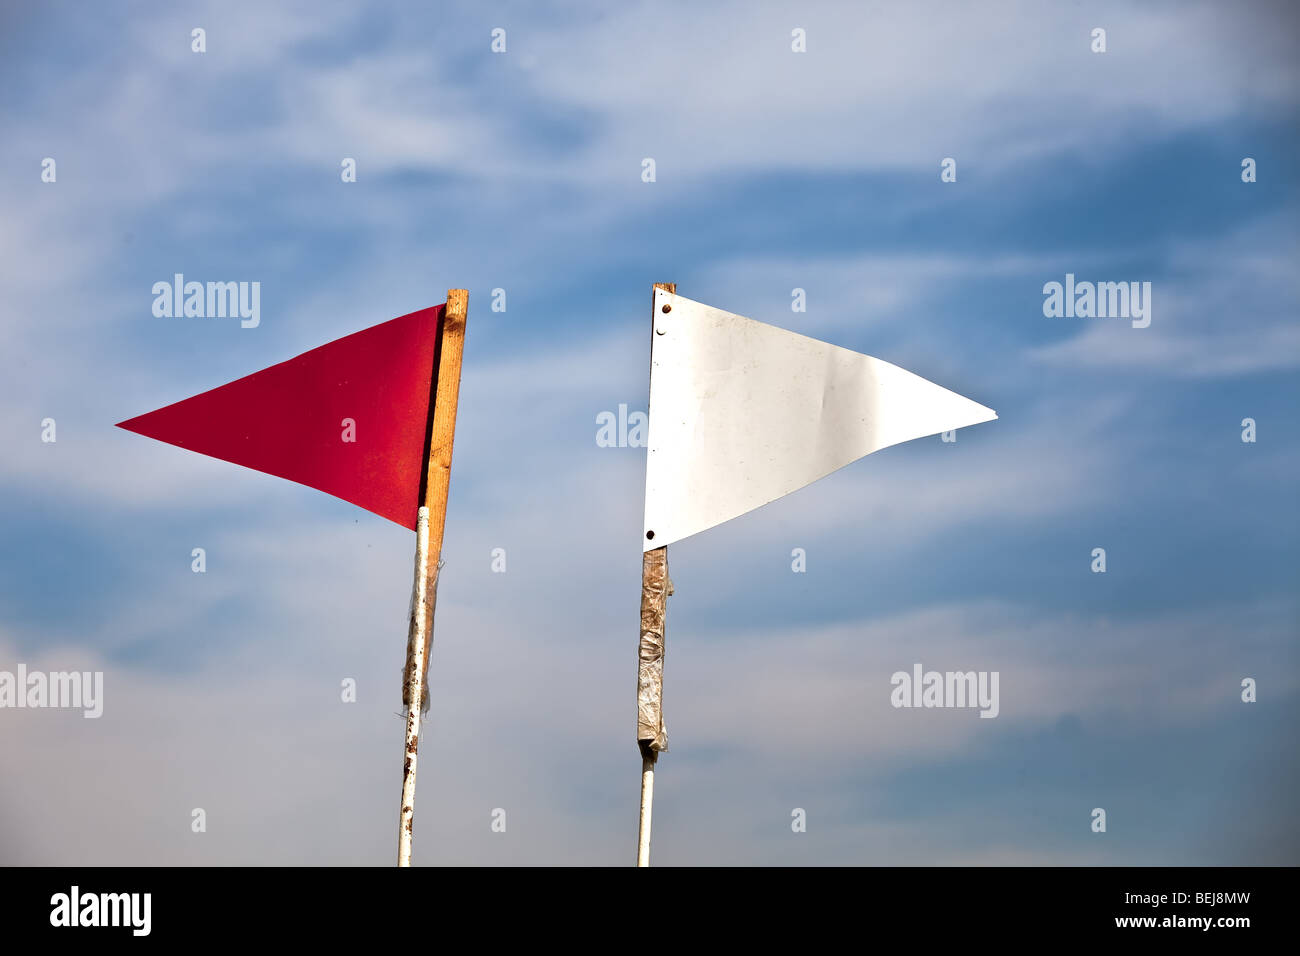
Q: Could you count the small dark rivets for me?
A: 2